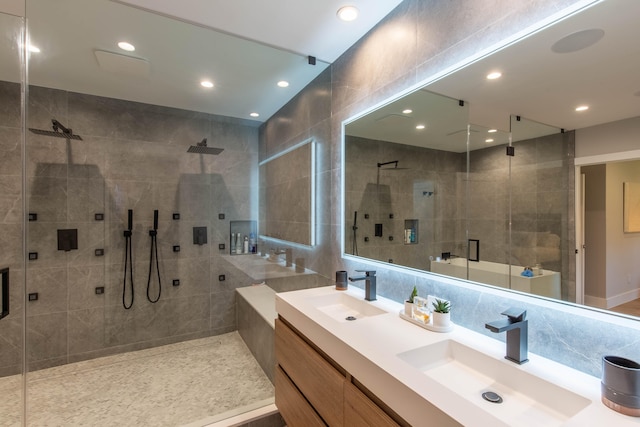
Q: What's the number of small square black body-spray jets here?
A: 12